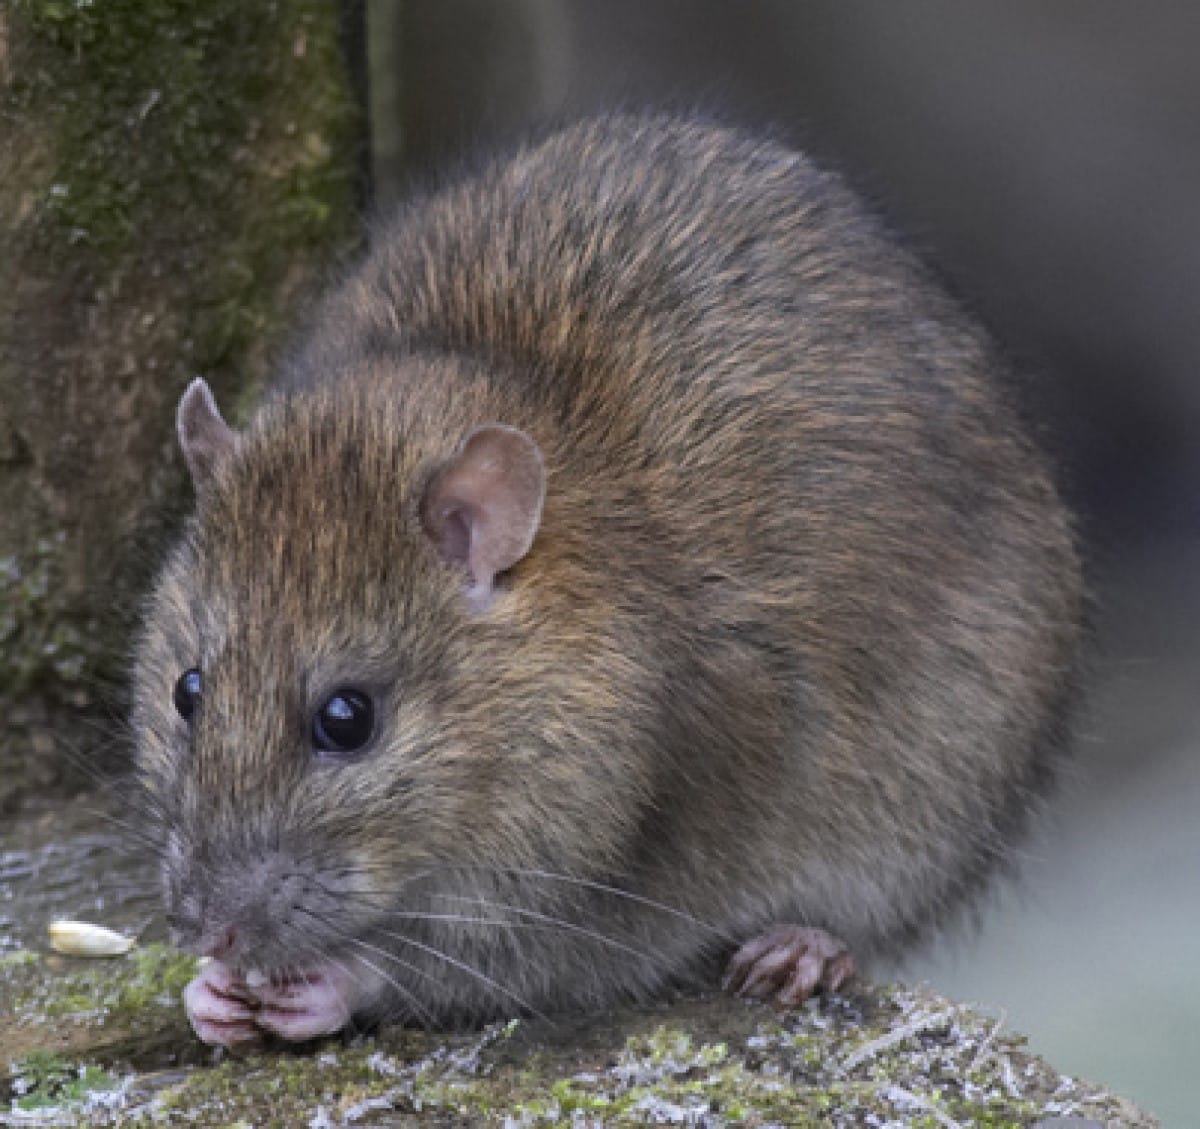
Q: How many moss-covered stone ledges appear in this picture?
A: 1